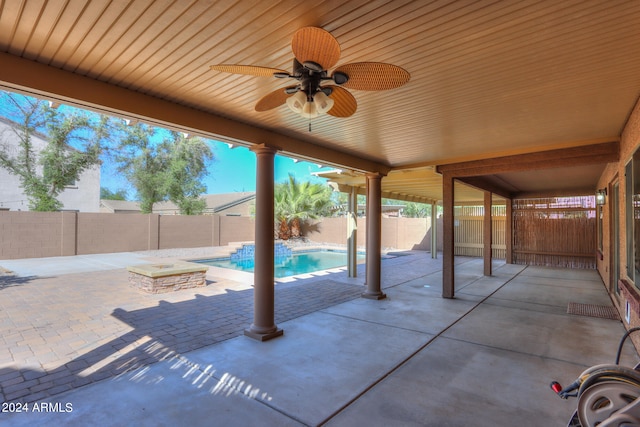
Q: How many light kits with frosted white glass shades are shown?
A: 1